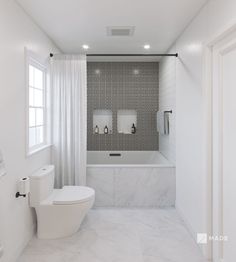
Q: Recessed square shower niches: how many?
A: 2